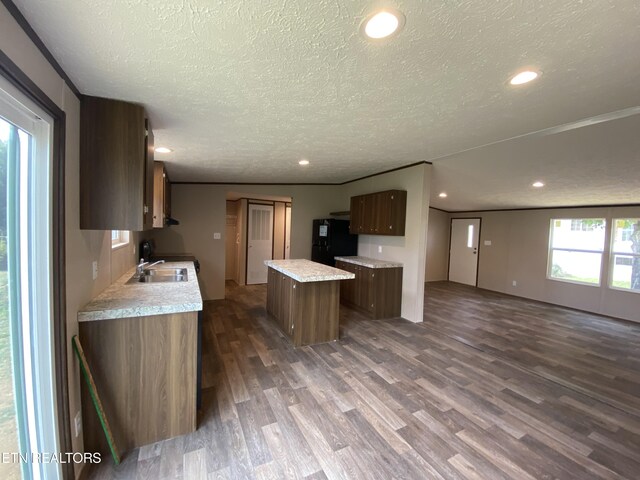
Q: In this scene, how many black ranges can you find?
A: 1